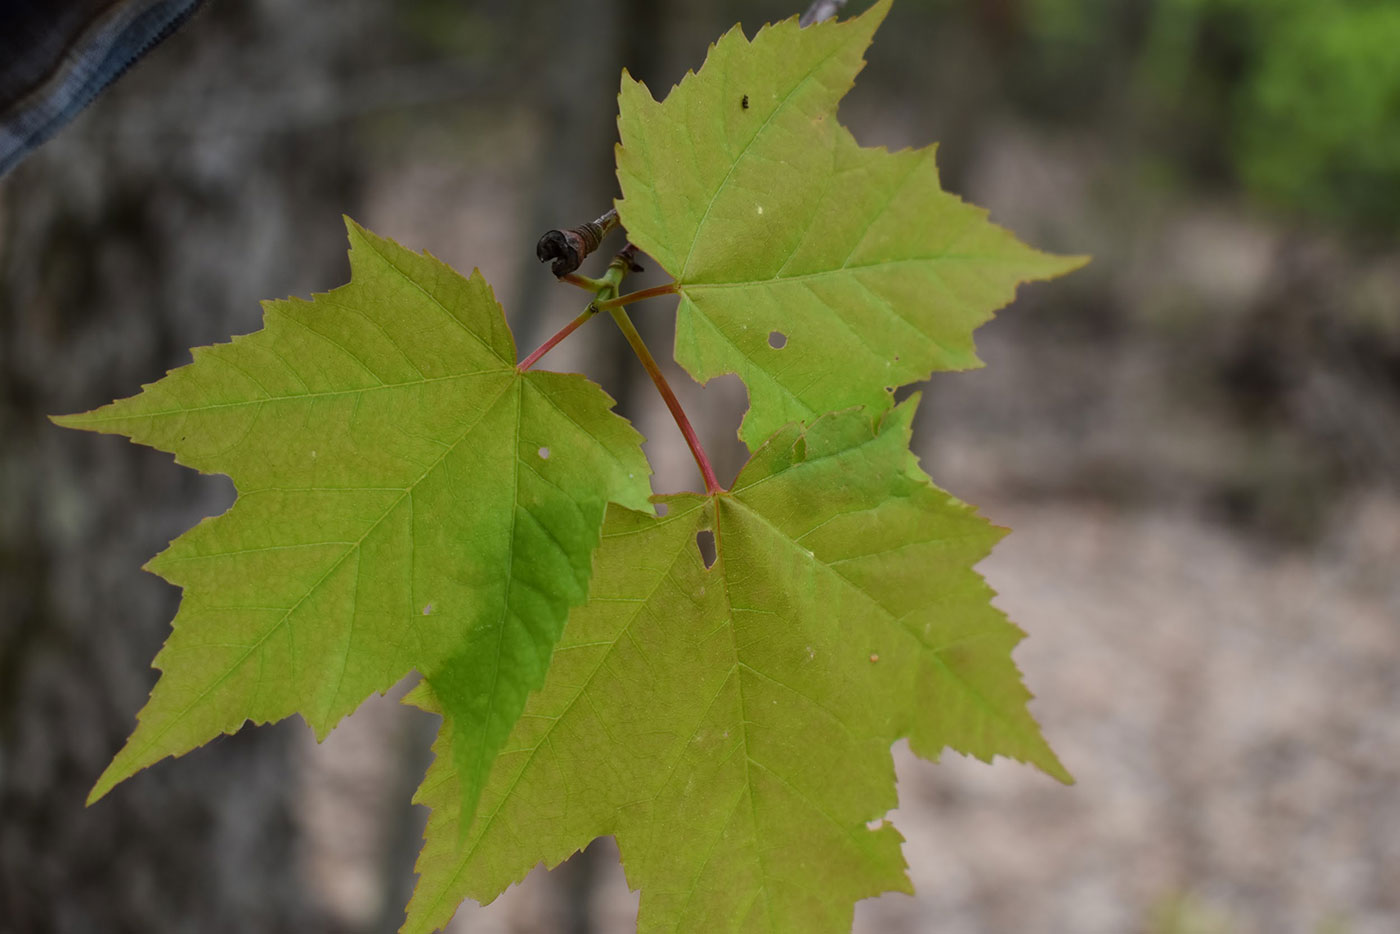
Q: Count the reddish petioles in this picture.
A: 3